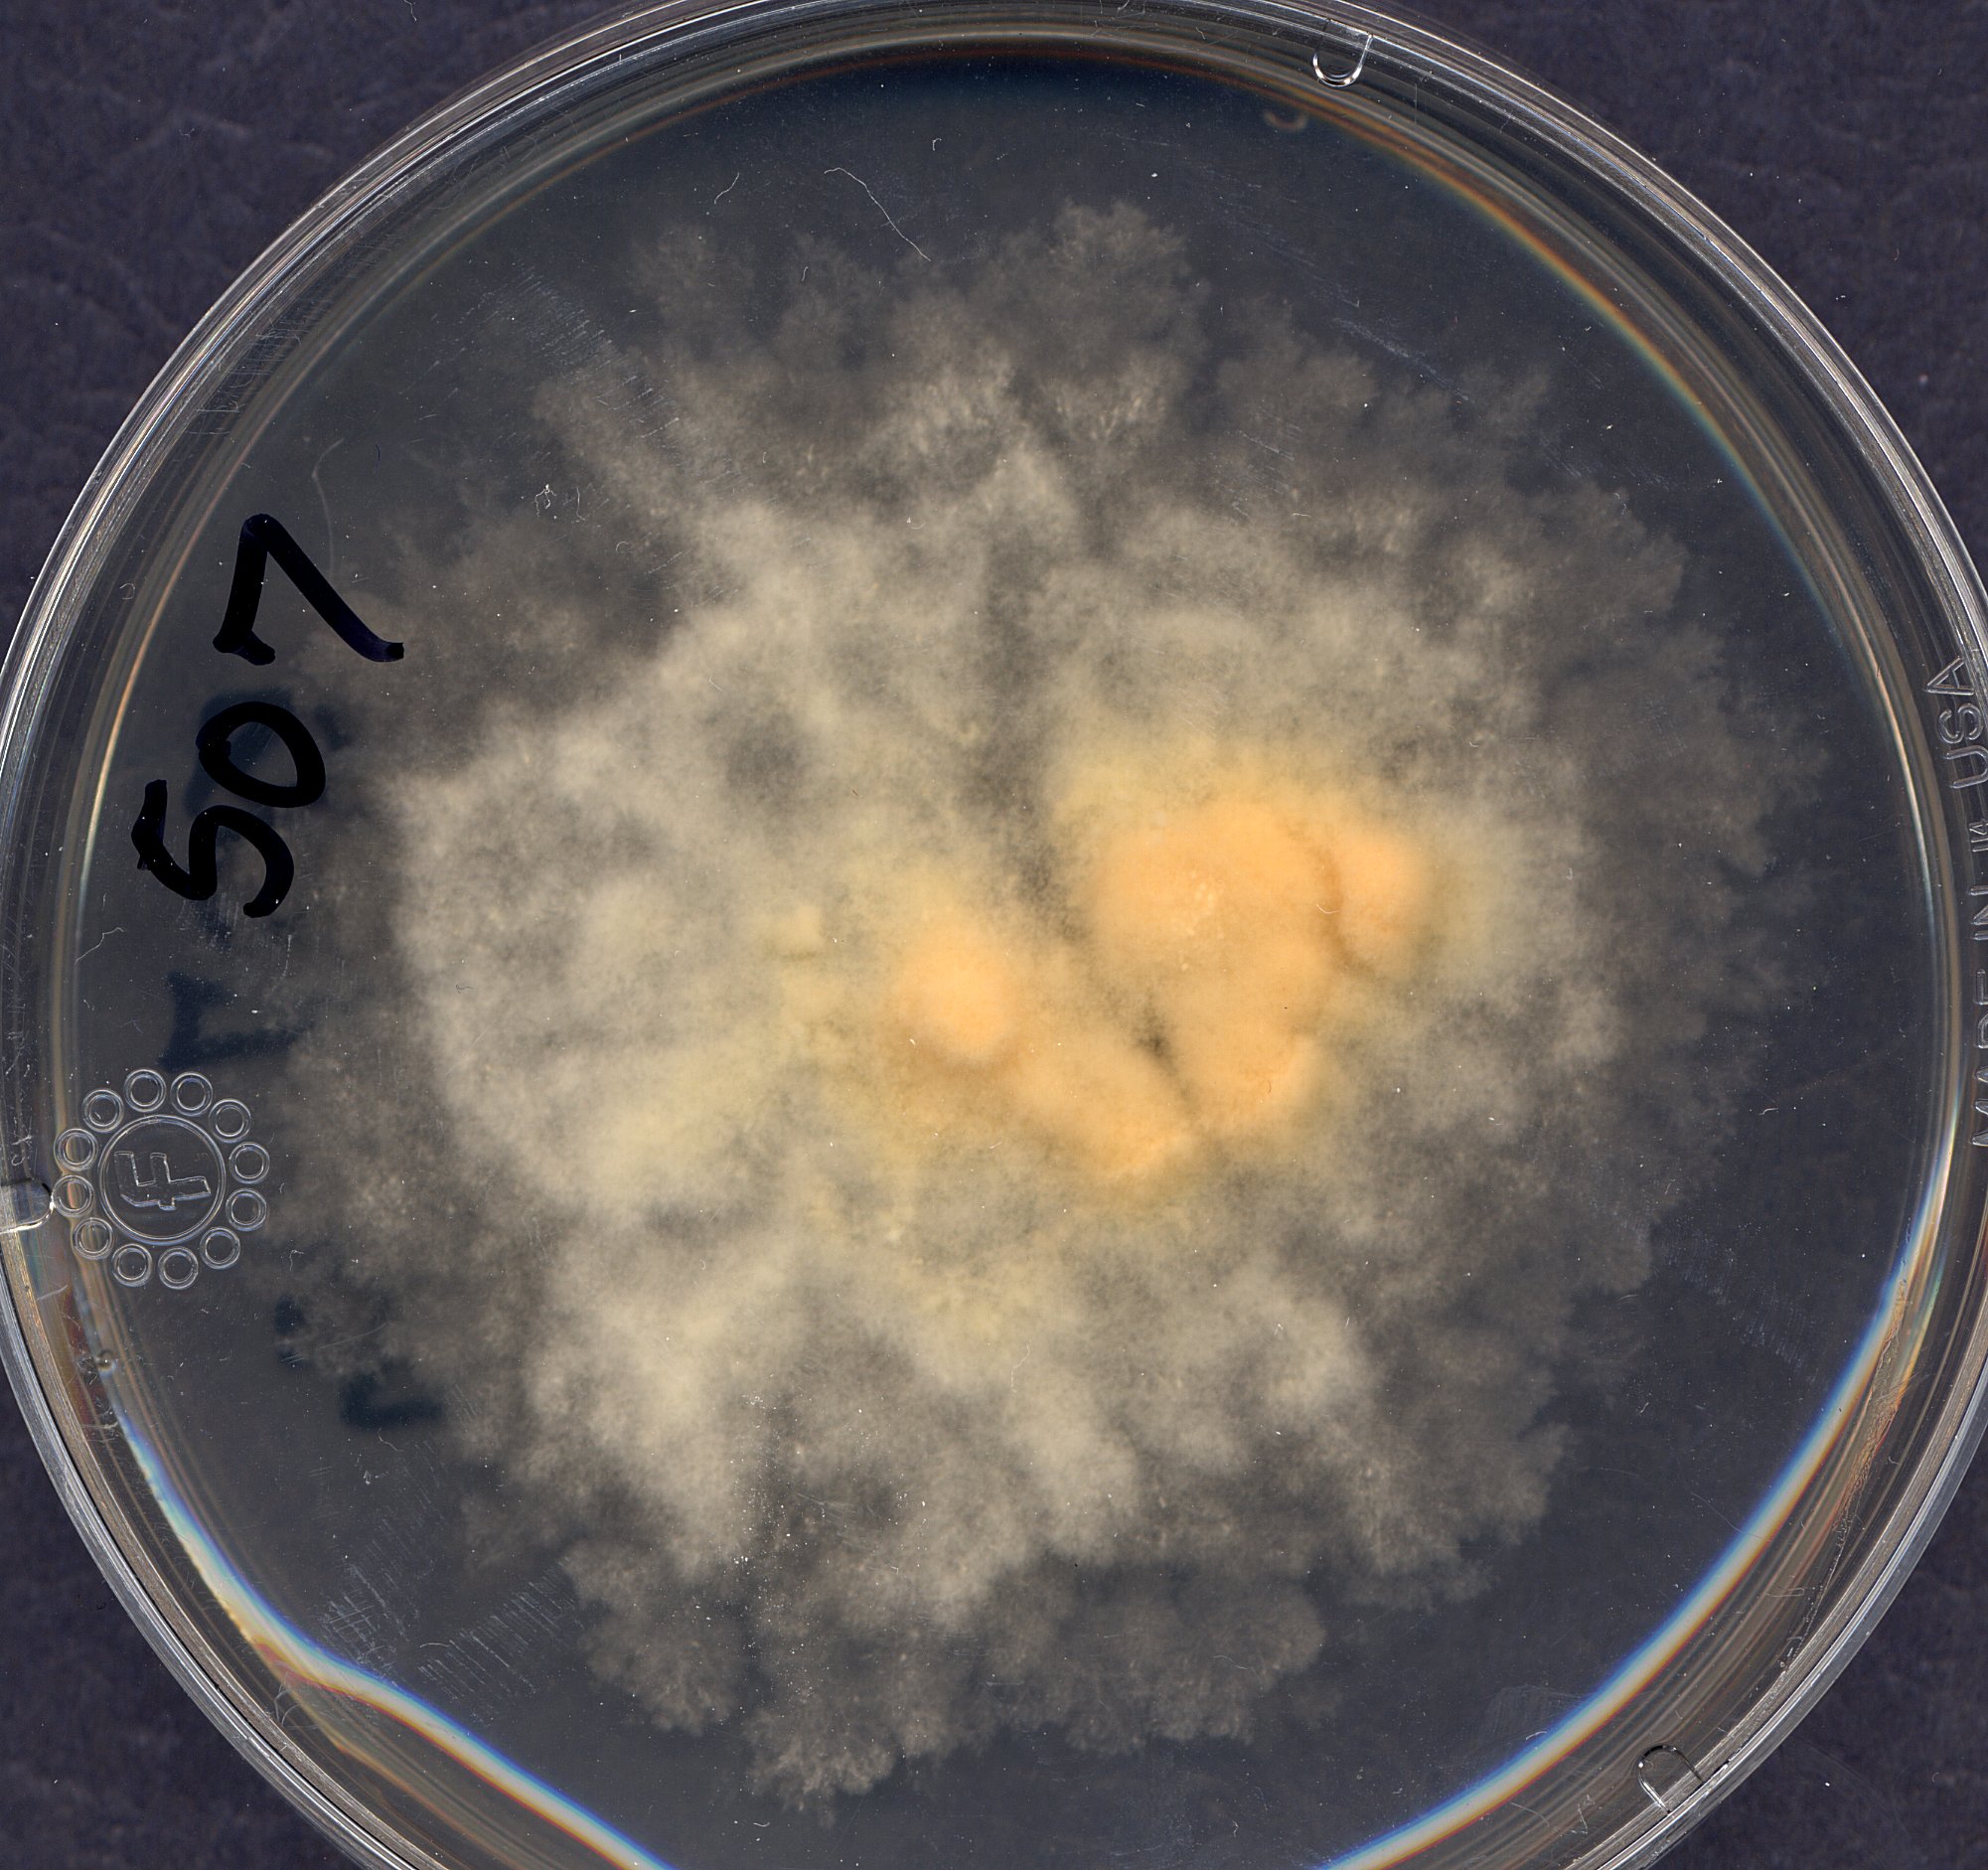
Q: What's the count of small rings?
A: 12